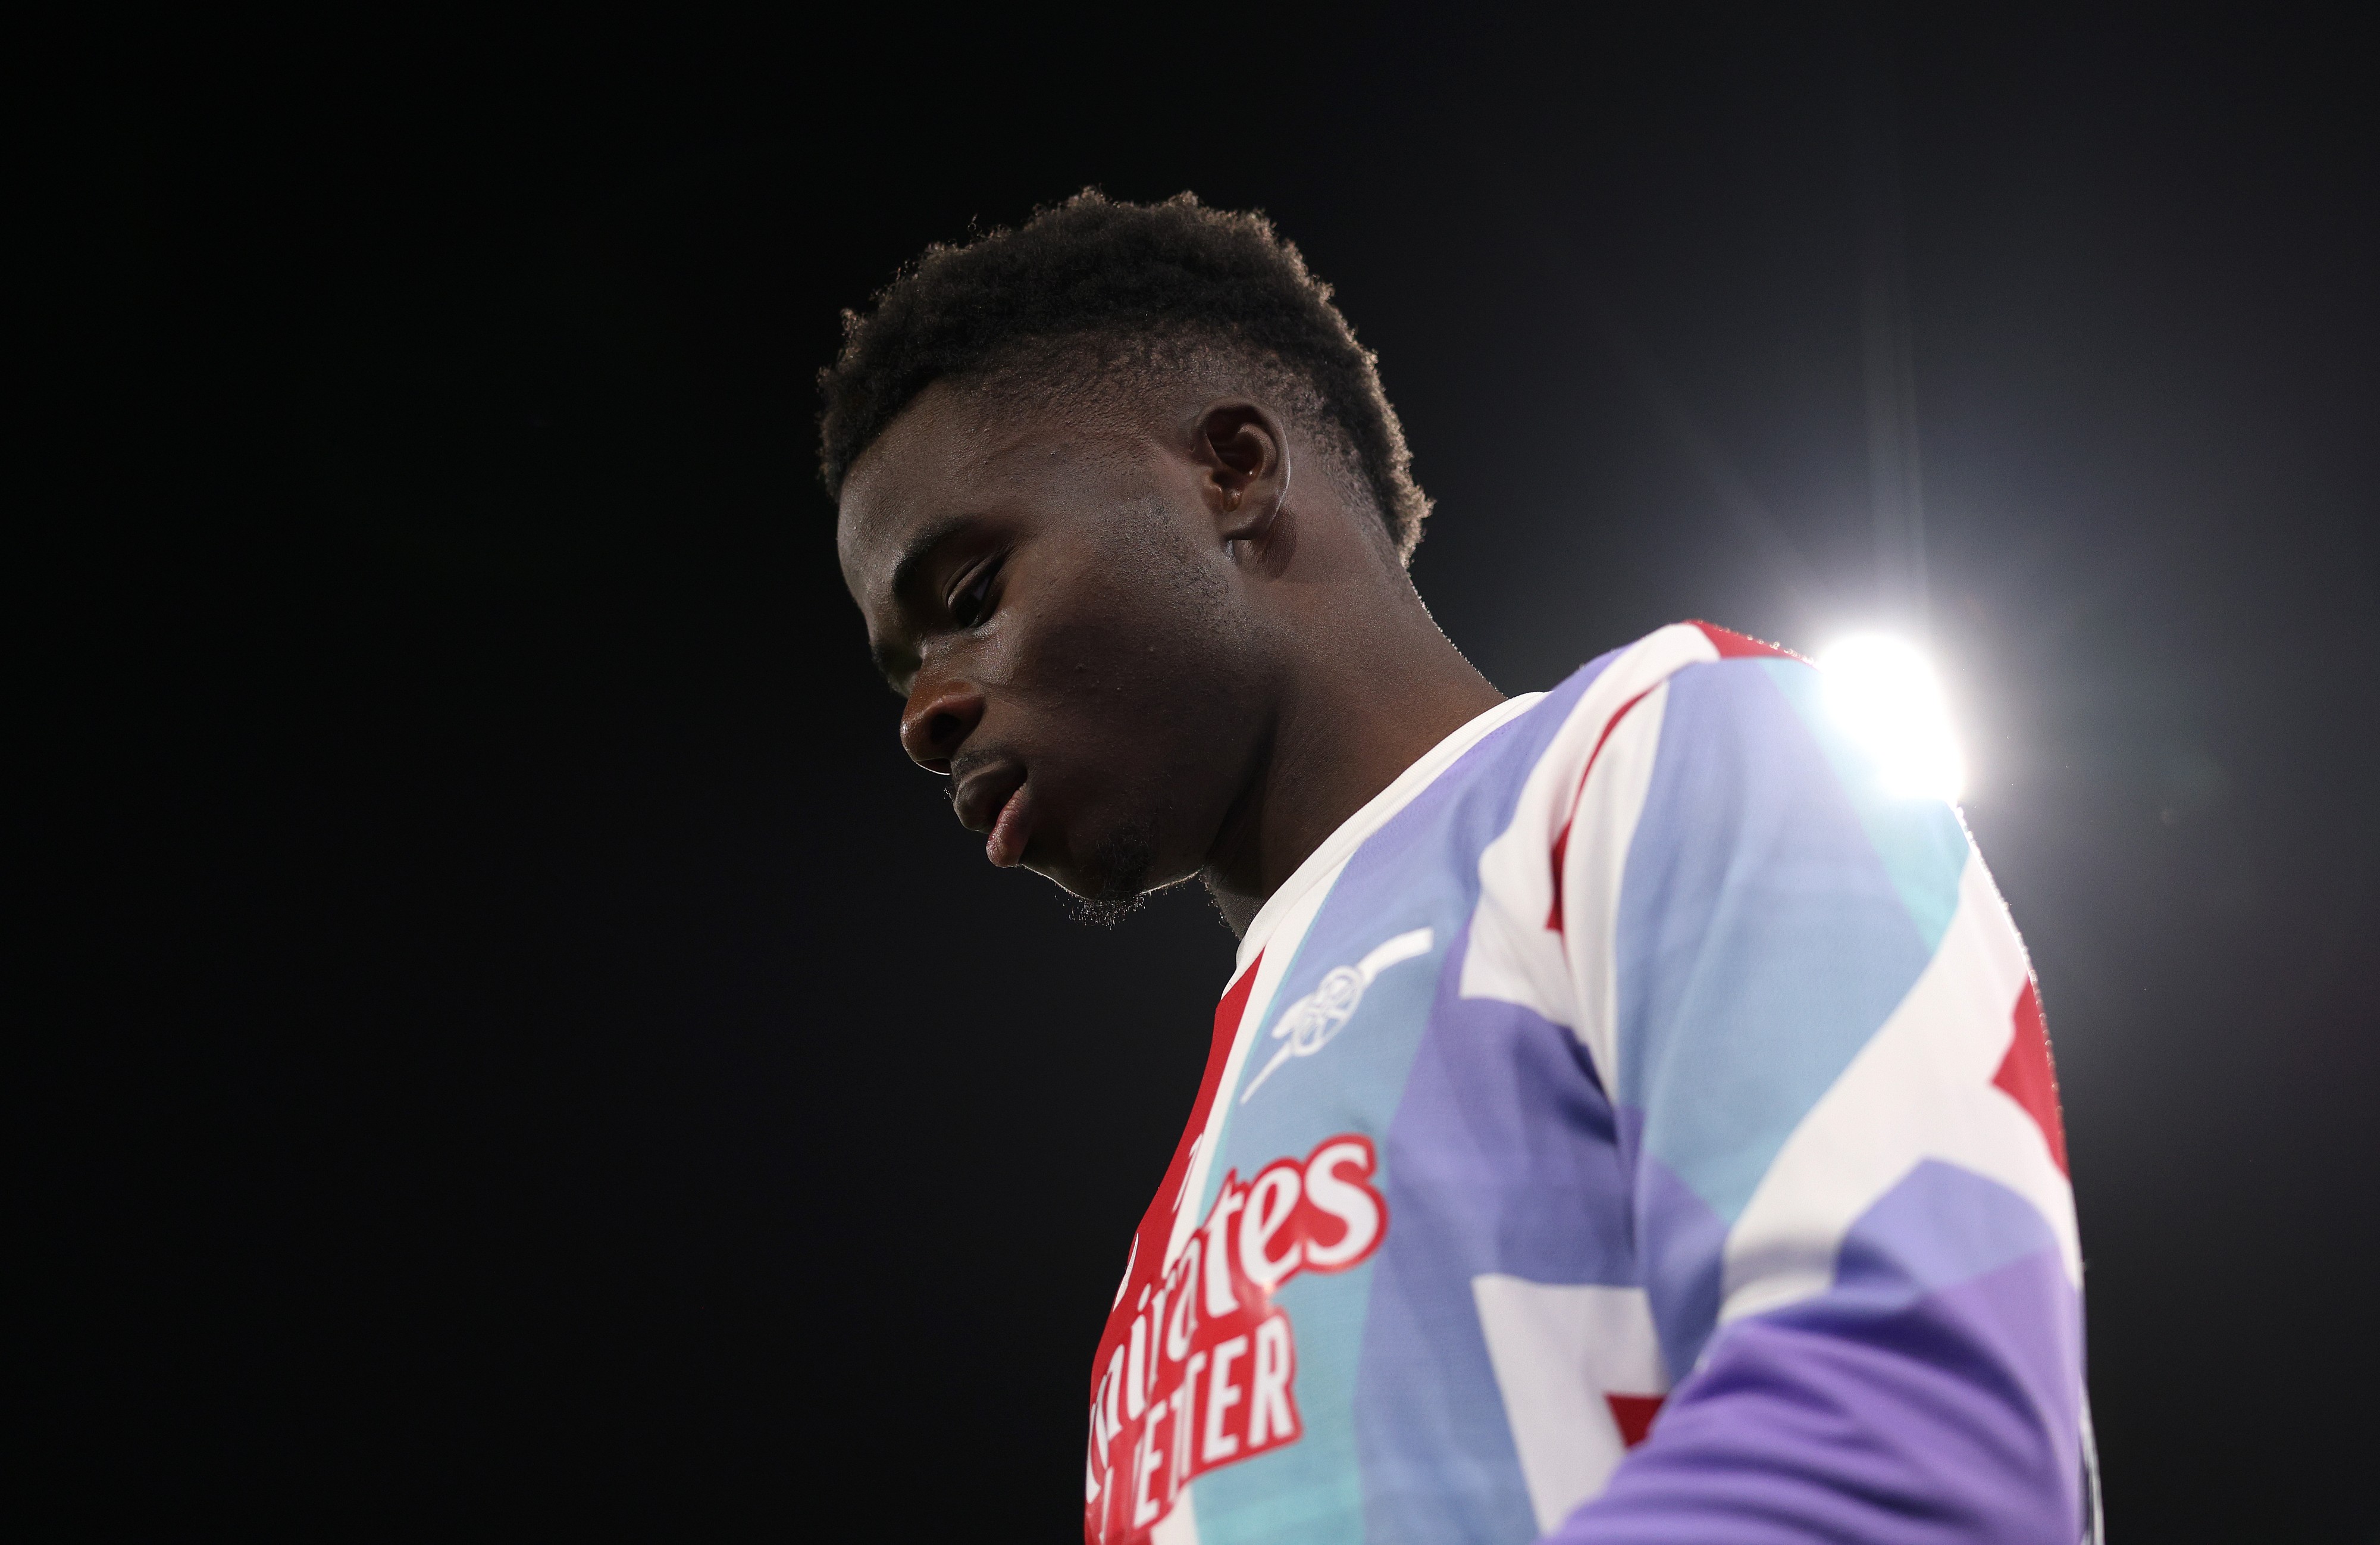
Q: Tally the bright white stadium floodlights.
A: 1